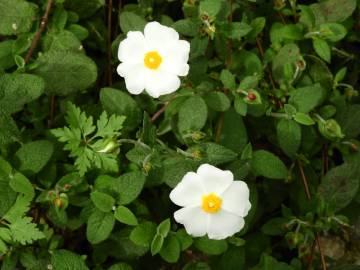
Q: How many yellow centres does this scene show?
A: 2